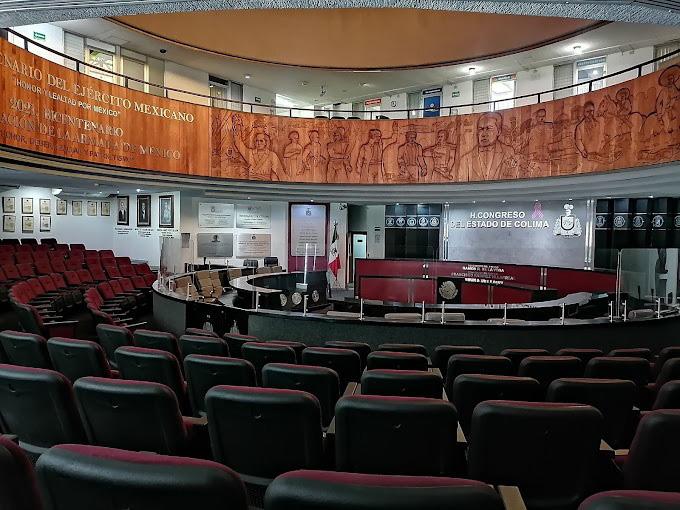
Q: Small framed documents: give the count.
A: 10